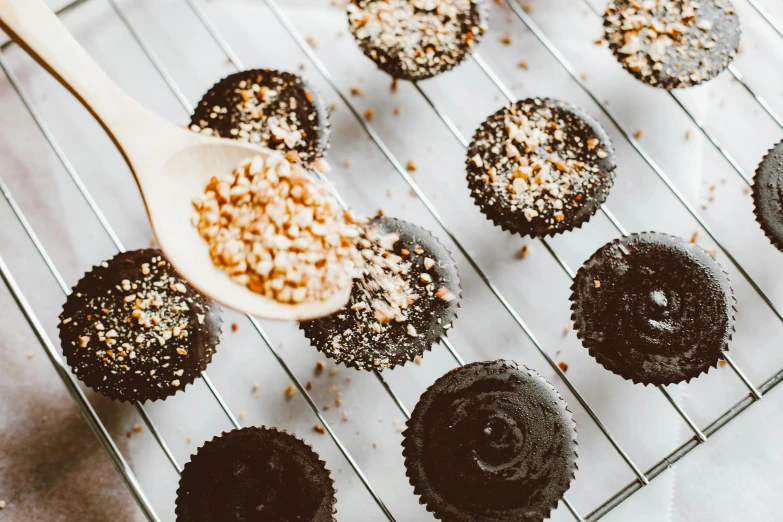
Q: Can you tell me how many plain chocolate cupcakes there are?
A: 4